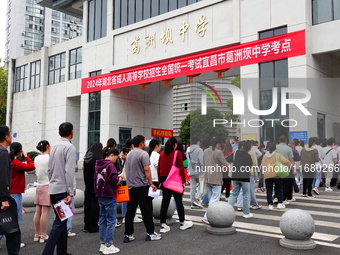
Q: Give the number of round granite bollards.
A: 5